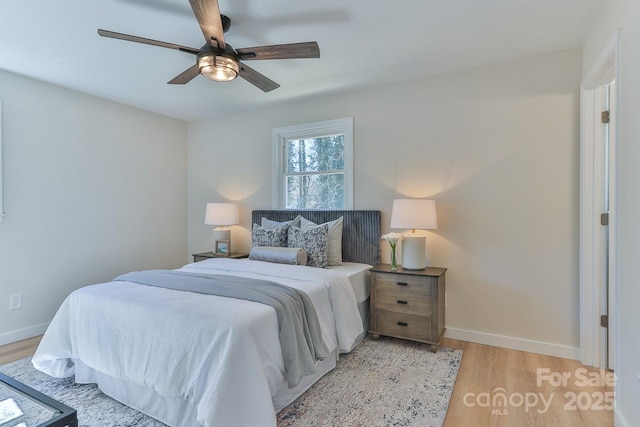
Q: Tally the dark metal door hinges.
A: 3